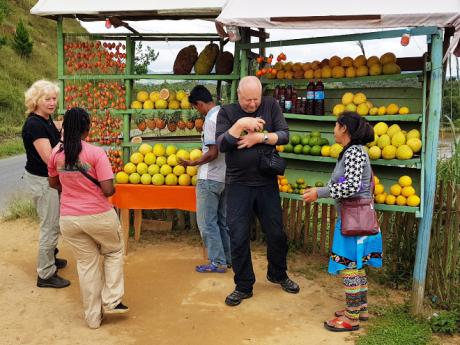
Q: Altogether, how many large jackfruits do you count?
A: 3